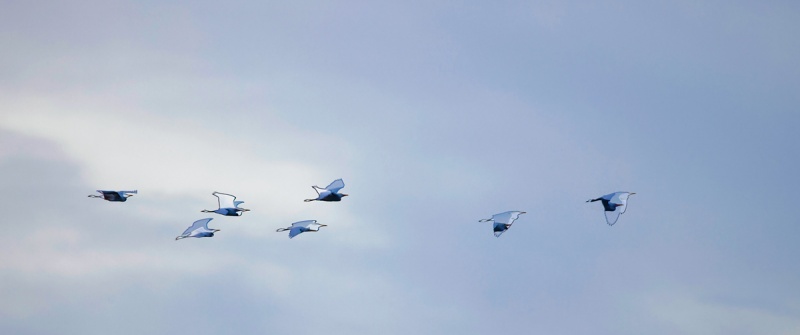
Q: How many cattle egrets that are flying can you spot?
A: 7